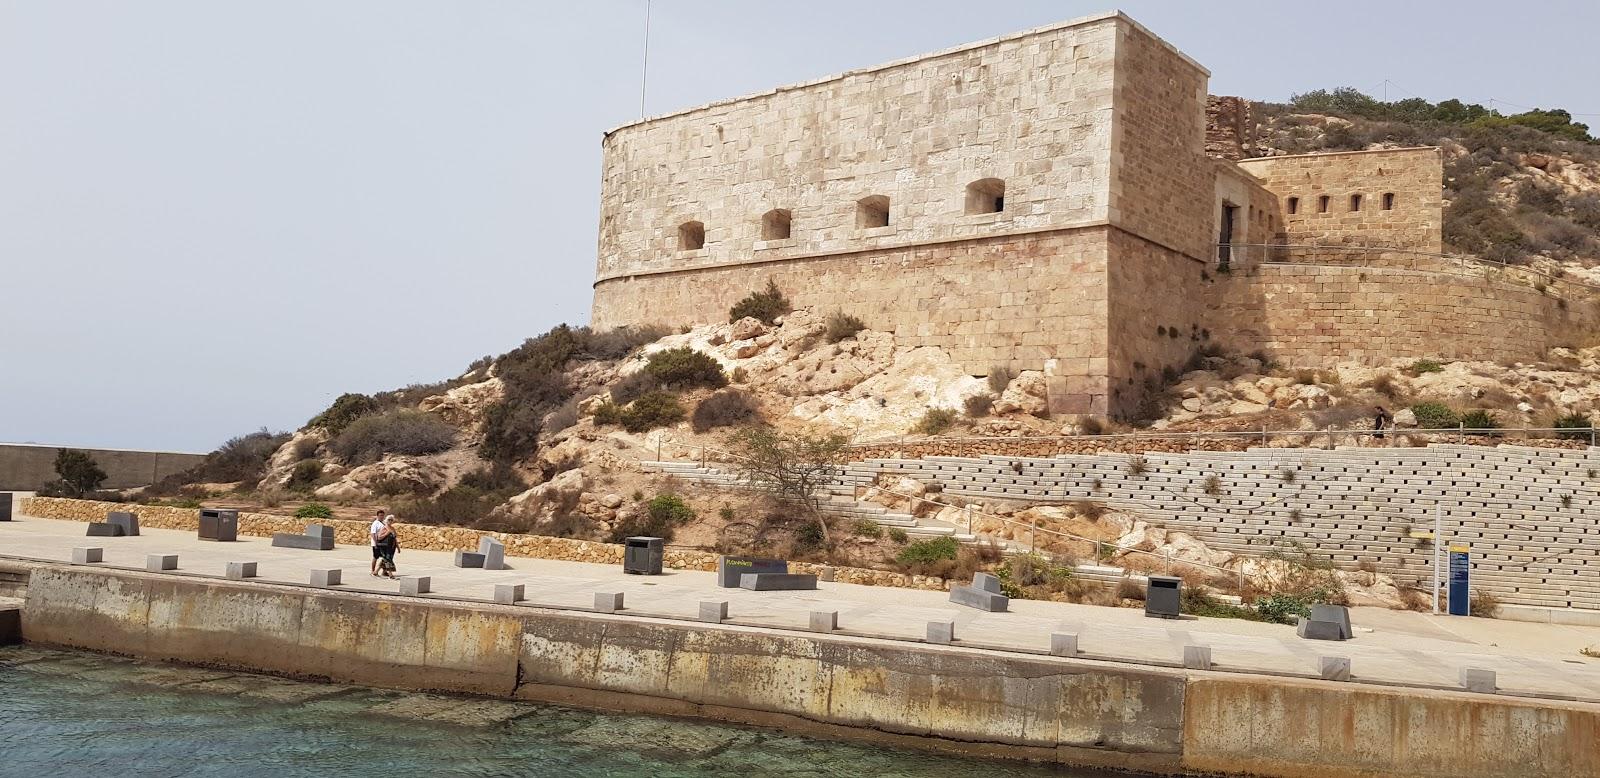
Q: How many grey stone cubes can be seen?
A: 14